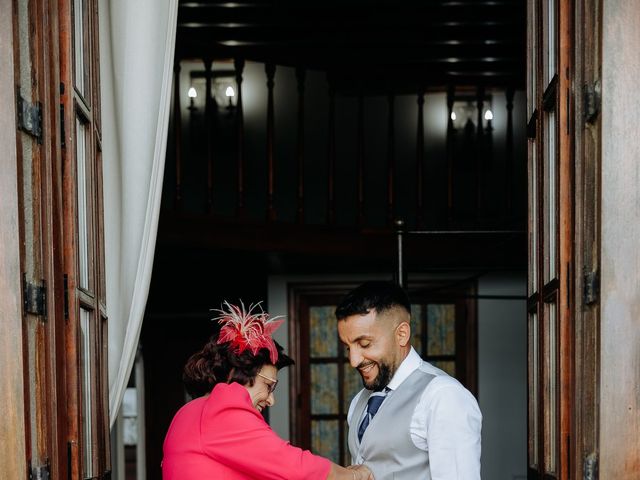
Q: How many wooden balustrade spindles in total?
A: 12